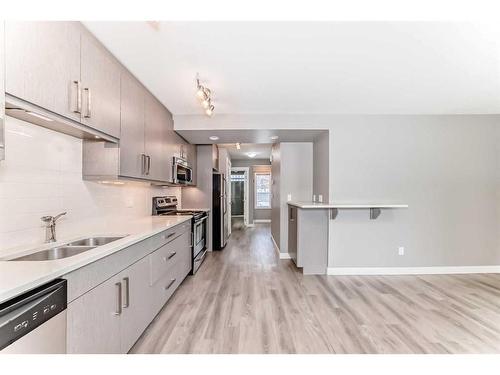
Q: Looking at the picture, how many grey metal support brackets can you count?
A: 2